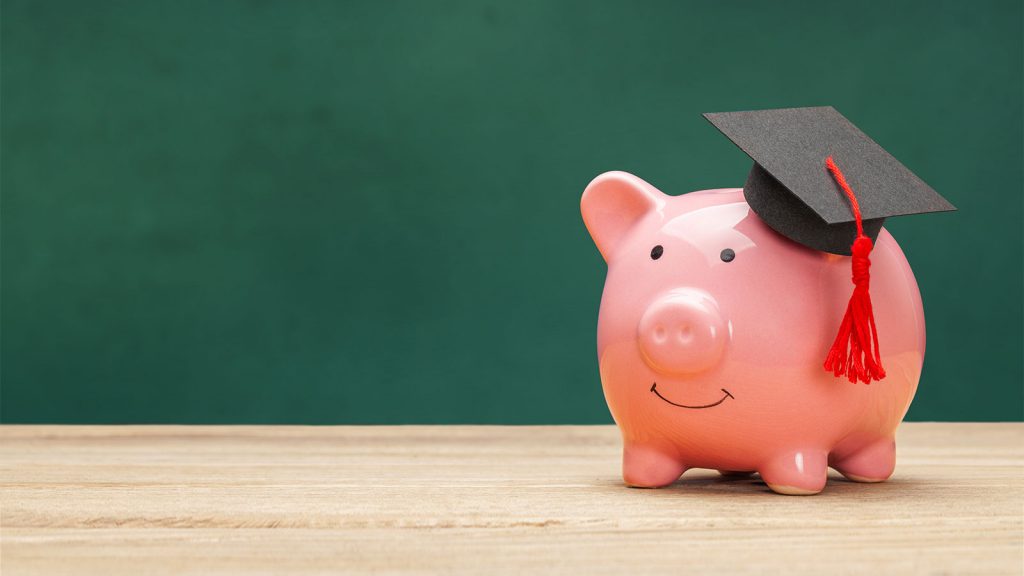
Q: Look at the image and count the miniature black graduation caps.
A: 1